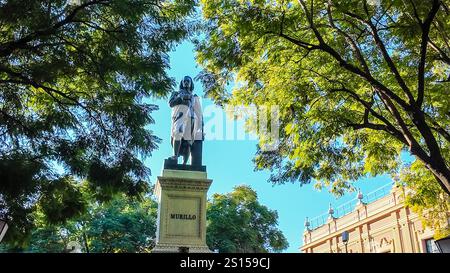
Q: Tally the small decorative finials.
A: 3